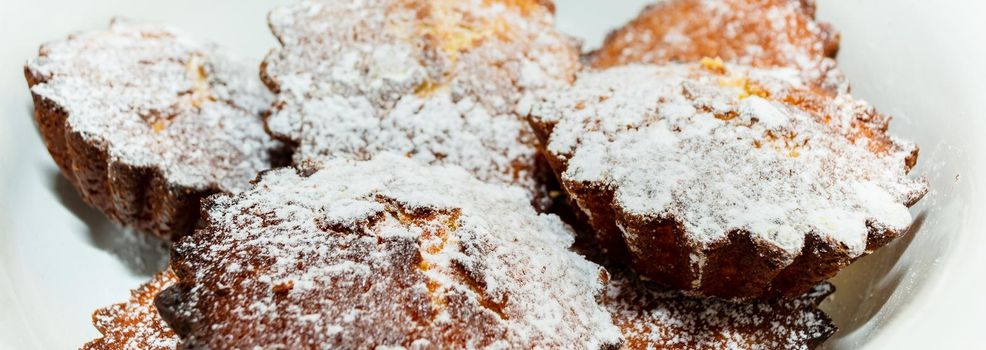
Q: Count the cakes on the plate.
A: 7